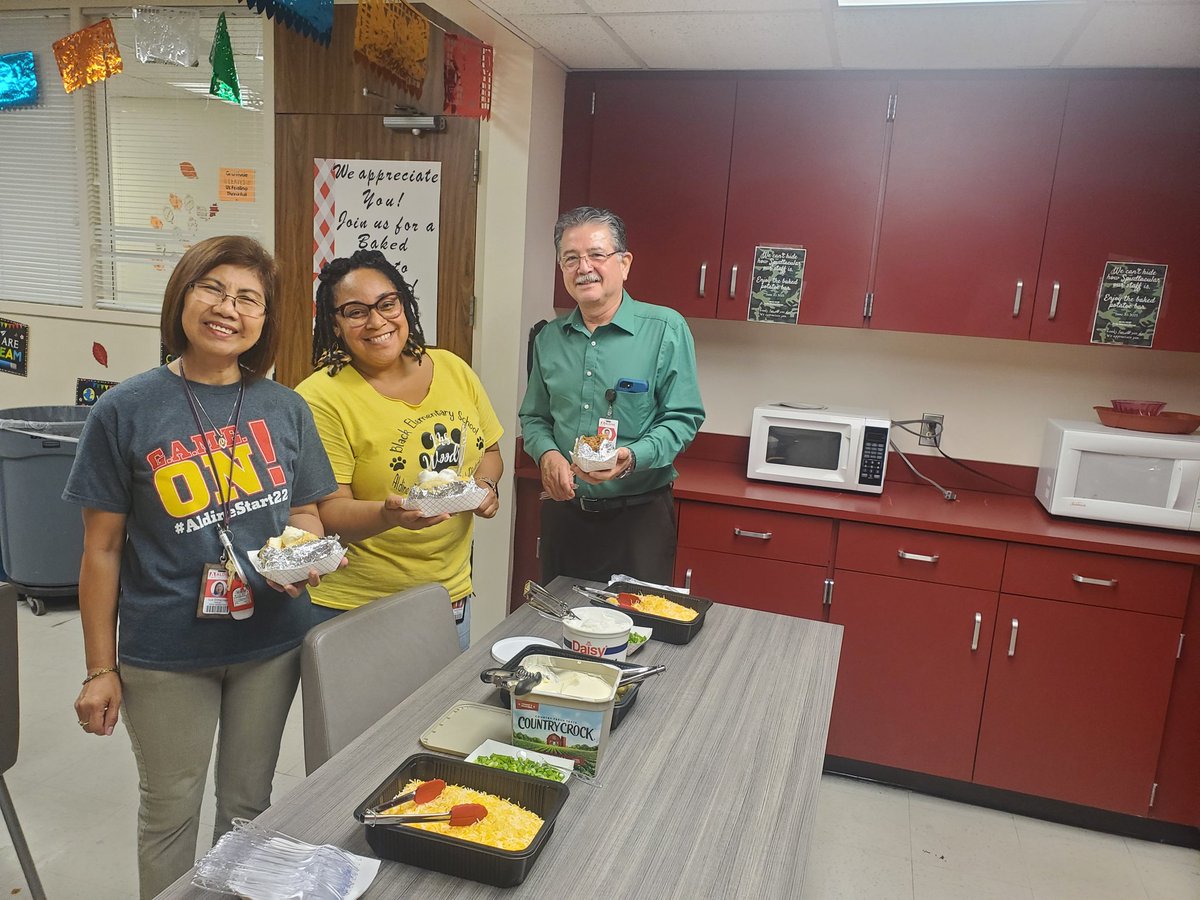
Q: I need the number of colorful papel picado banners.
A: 7